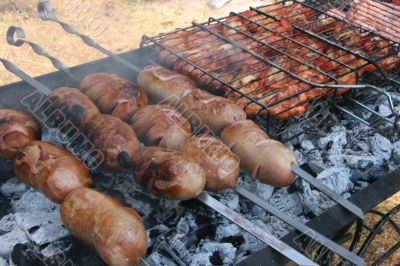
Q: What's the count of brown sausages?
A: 12